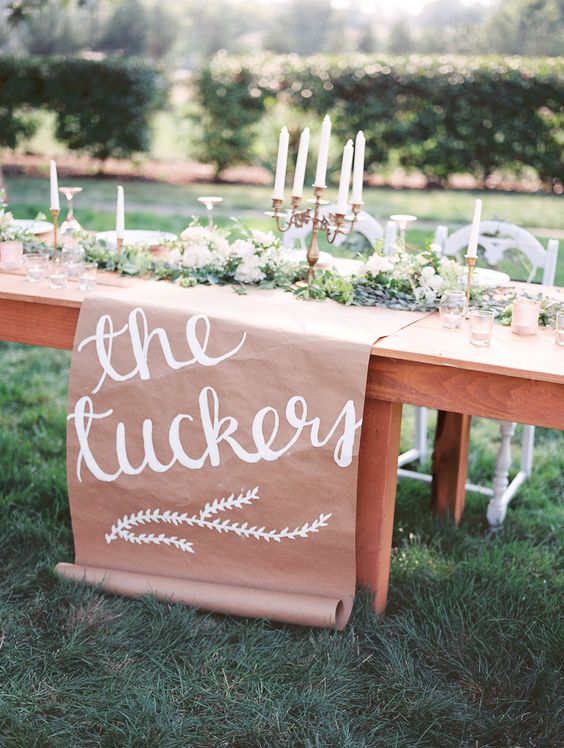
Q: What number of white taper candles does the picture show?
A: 8